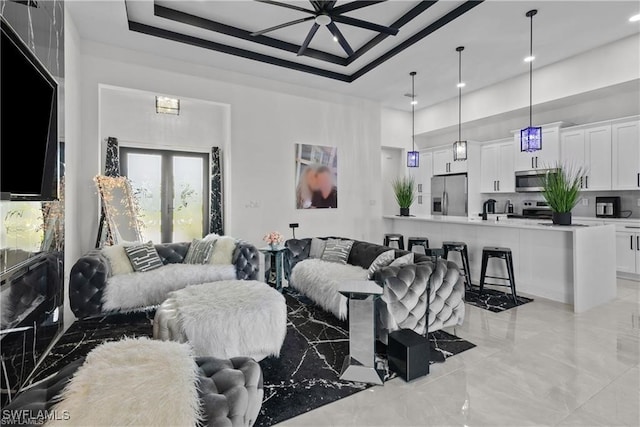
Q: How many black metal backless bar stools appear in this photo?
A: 4